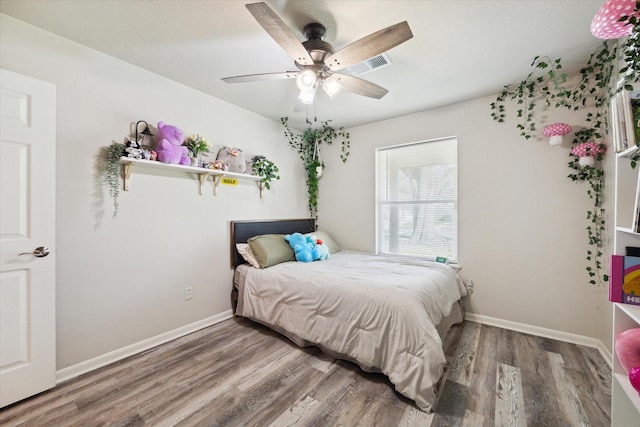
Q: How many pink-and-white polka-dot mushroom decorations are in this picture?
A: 3